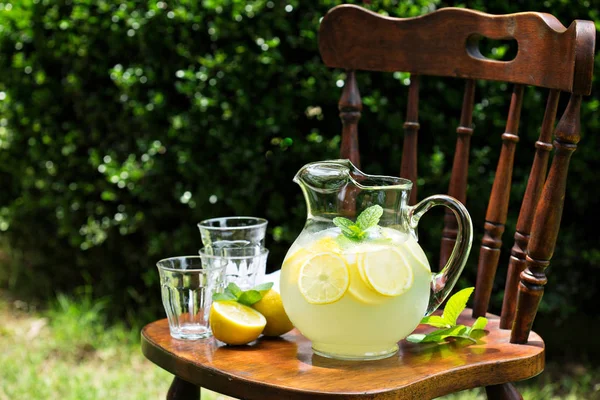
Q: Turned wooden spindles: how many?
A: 6